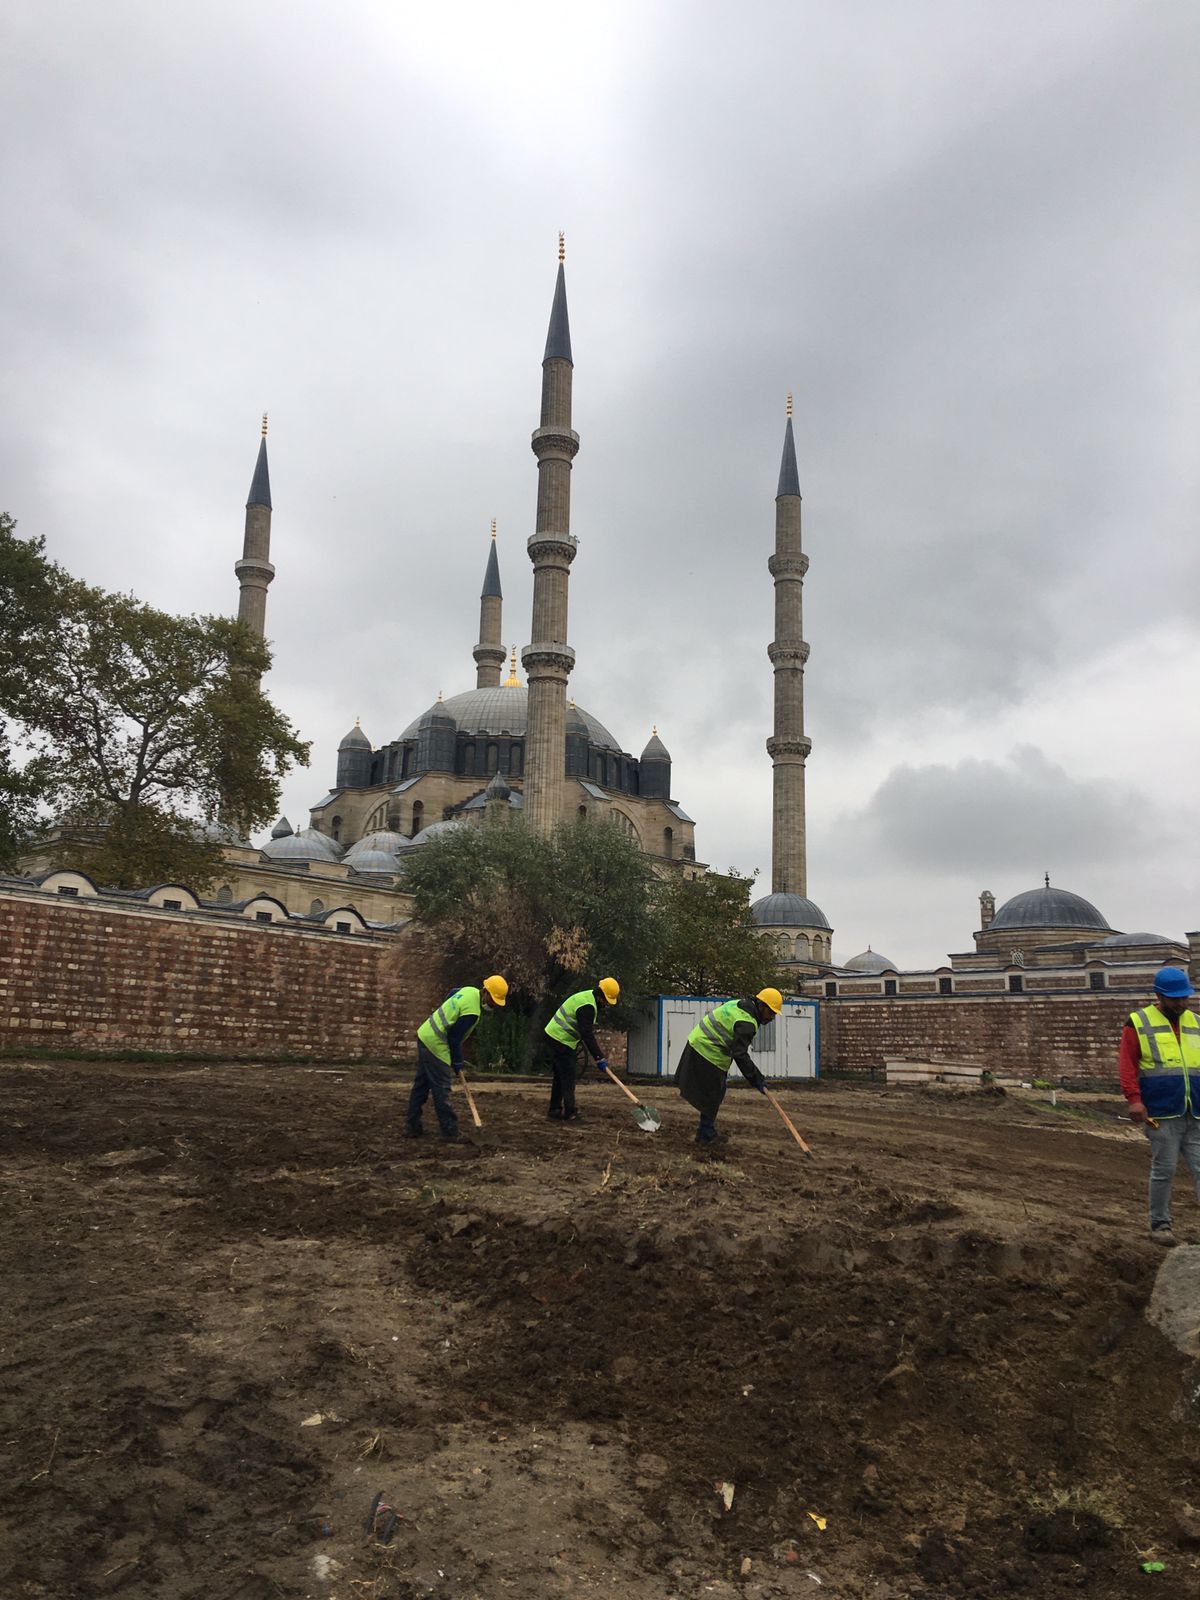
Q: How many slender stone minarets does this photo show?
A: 4